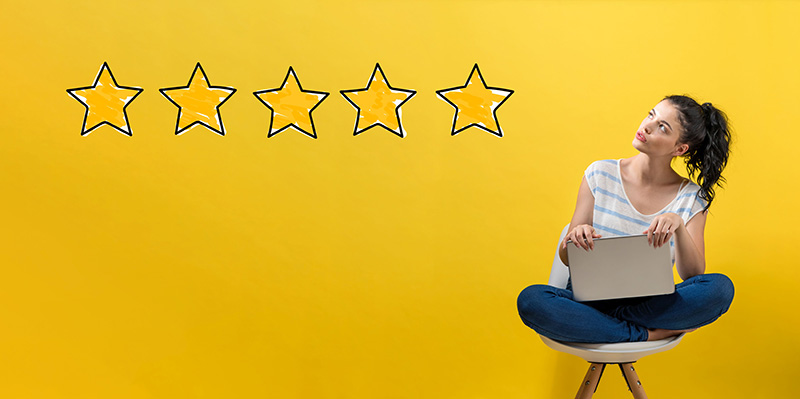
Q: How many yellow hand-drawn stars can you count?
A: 5